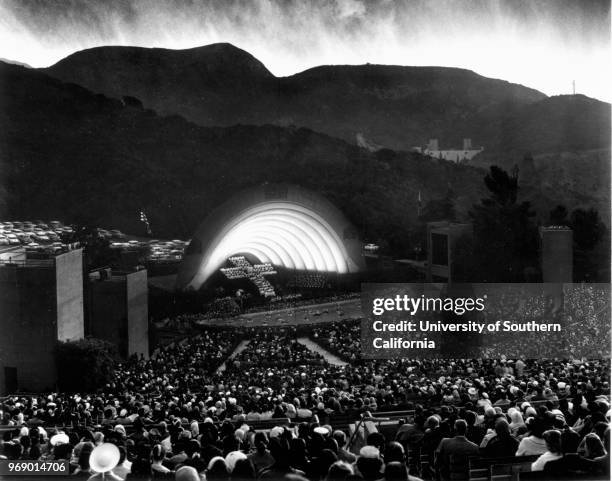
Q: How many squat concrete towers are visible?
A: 4